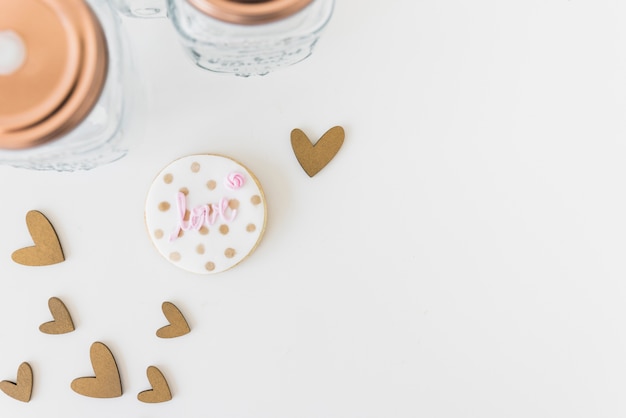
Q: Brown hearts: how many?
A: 7